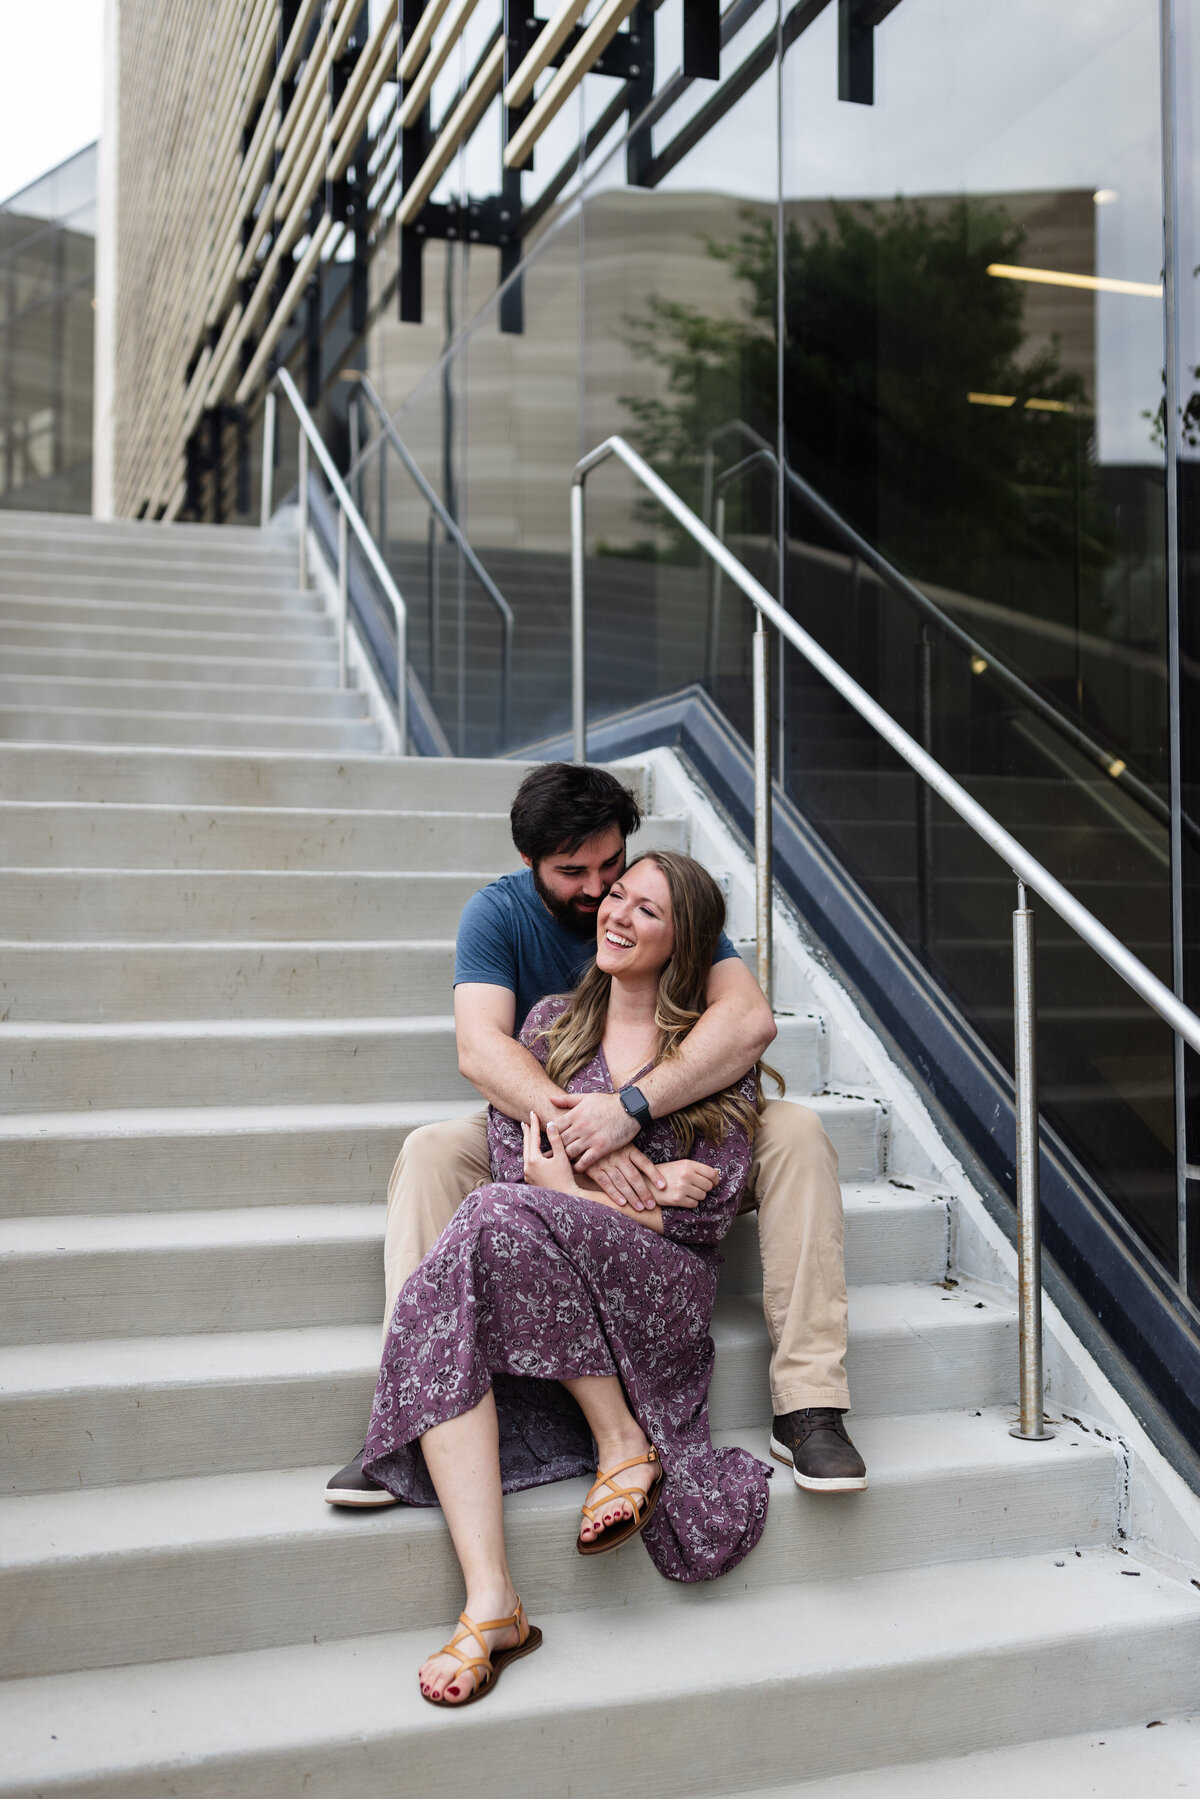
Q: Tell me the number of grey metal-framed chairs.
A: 0